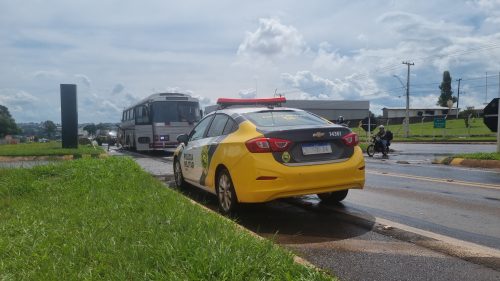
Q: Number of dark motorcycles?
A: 1